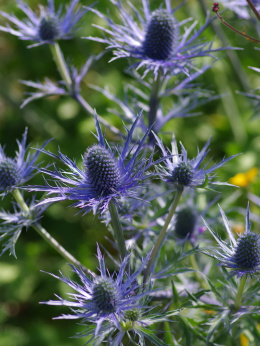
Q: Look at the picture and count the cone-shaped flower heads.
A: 8